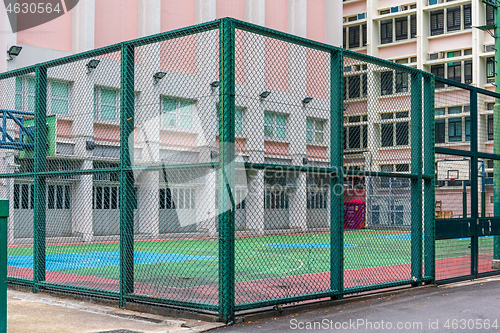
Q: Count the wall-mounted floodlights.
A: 6